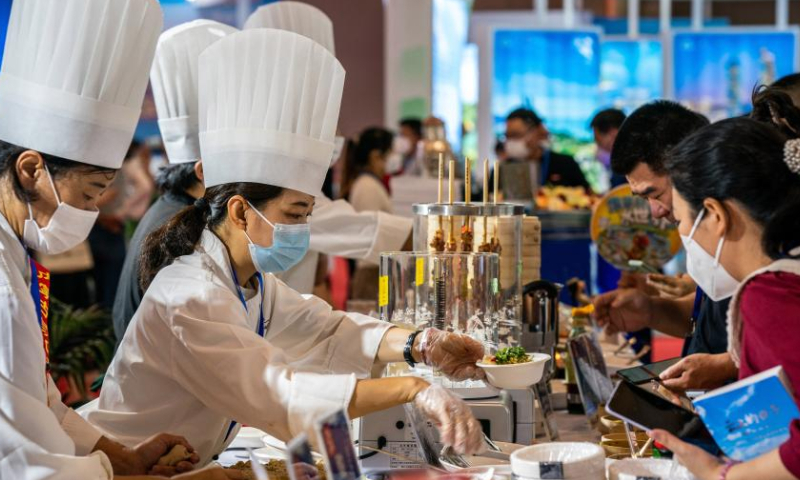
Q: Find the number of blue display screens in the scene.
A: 3